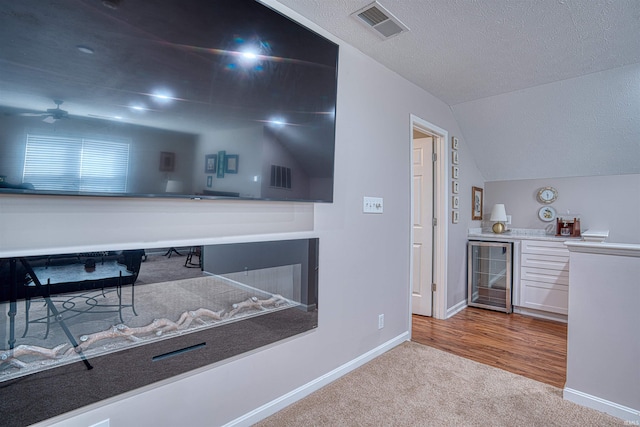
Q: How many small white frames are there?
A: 6